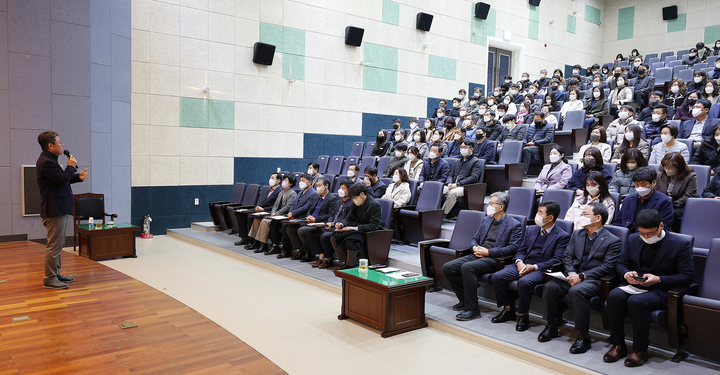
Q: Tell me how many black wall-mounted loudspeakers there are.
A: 6